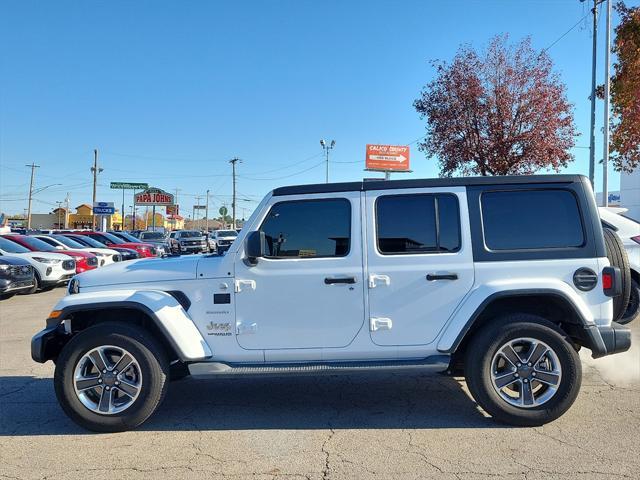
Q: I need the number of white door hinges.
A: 4